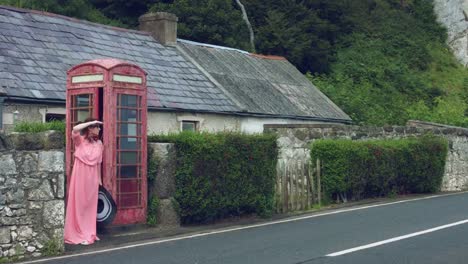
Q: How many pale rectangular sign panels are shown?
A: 2